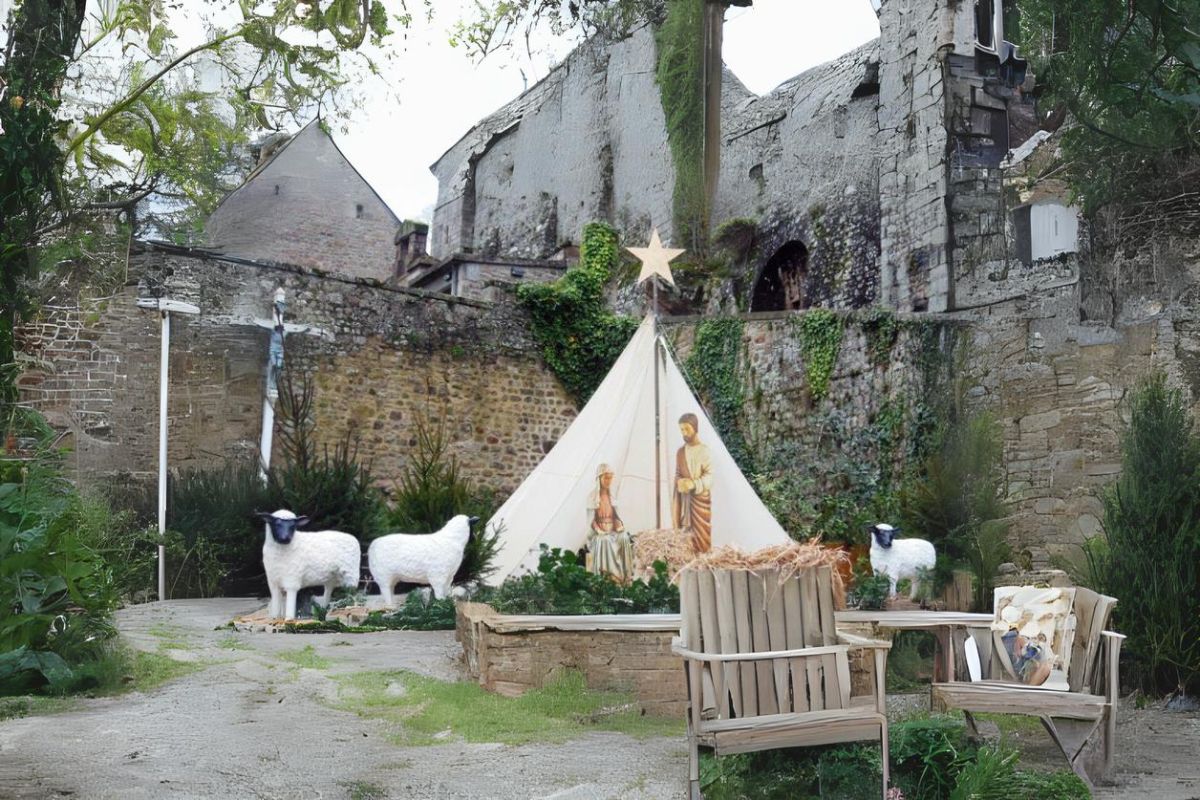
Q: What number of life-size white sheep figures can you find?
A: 3